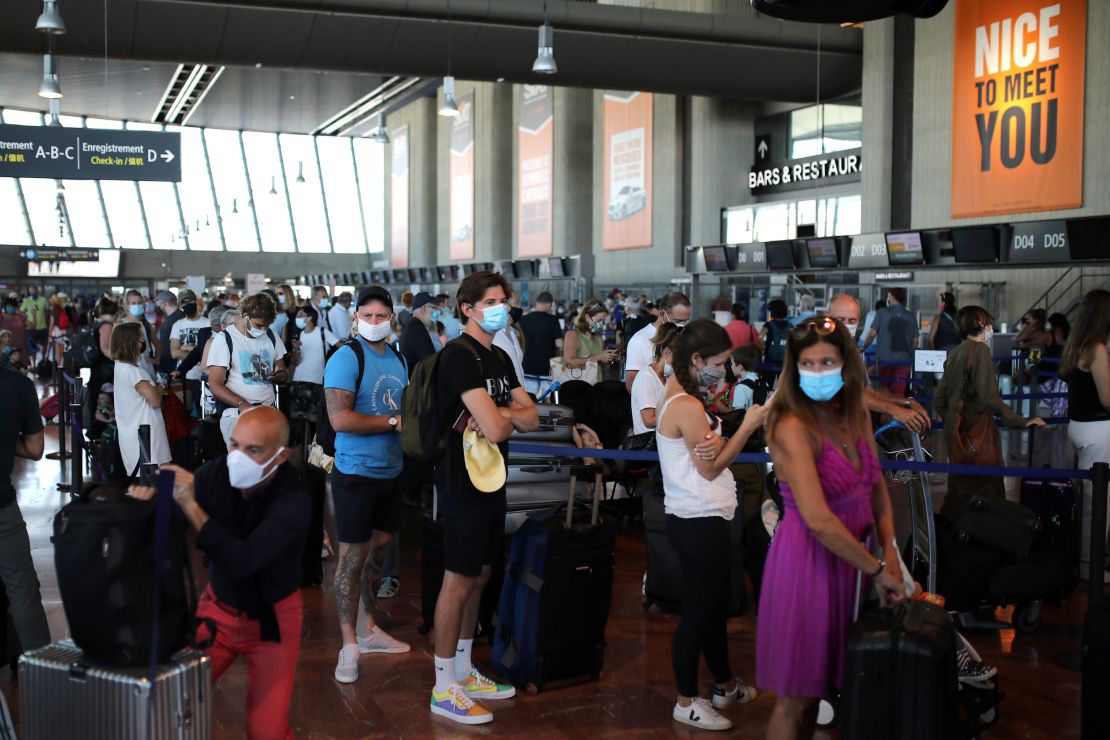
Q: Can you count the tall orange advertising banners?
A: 5